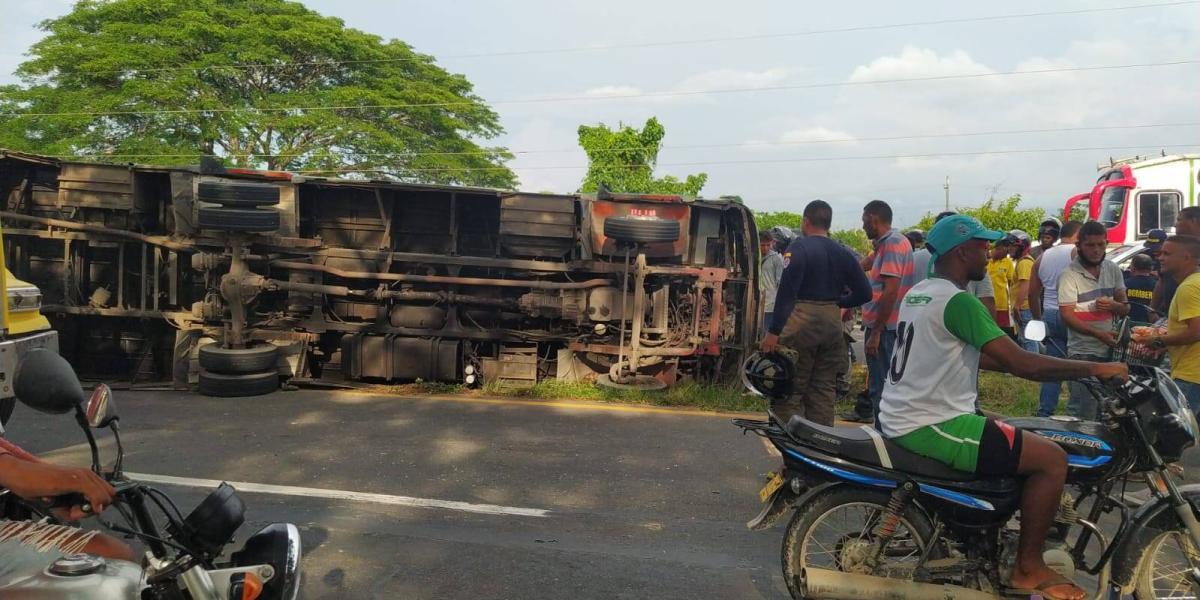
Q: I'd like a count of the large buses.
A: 2